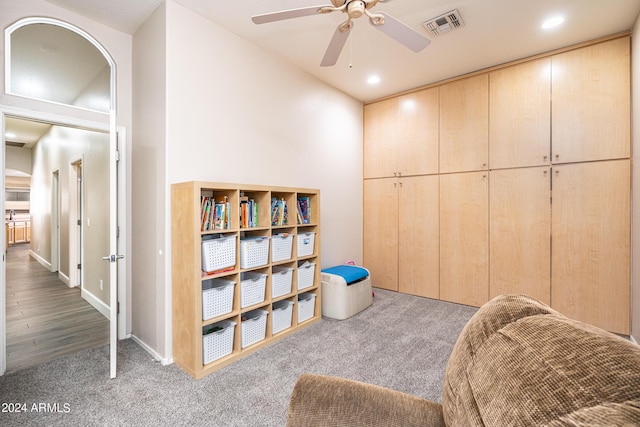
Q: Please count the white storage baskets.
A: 12